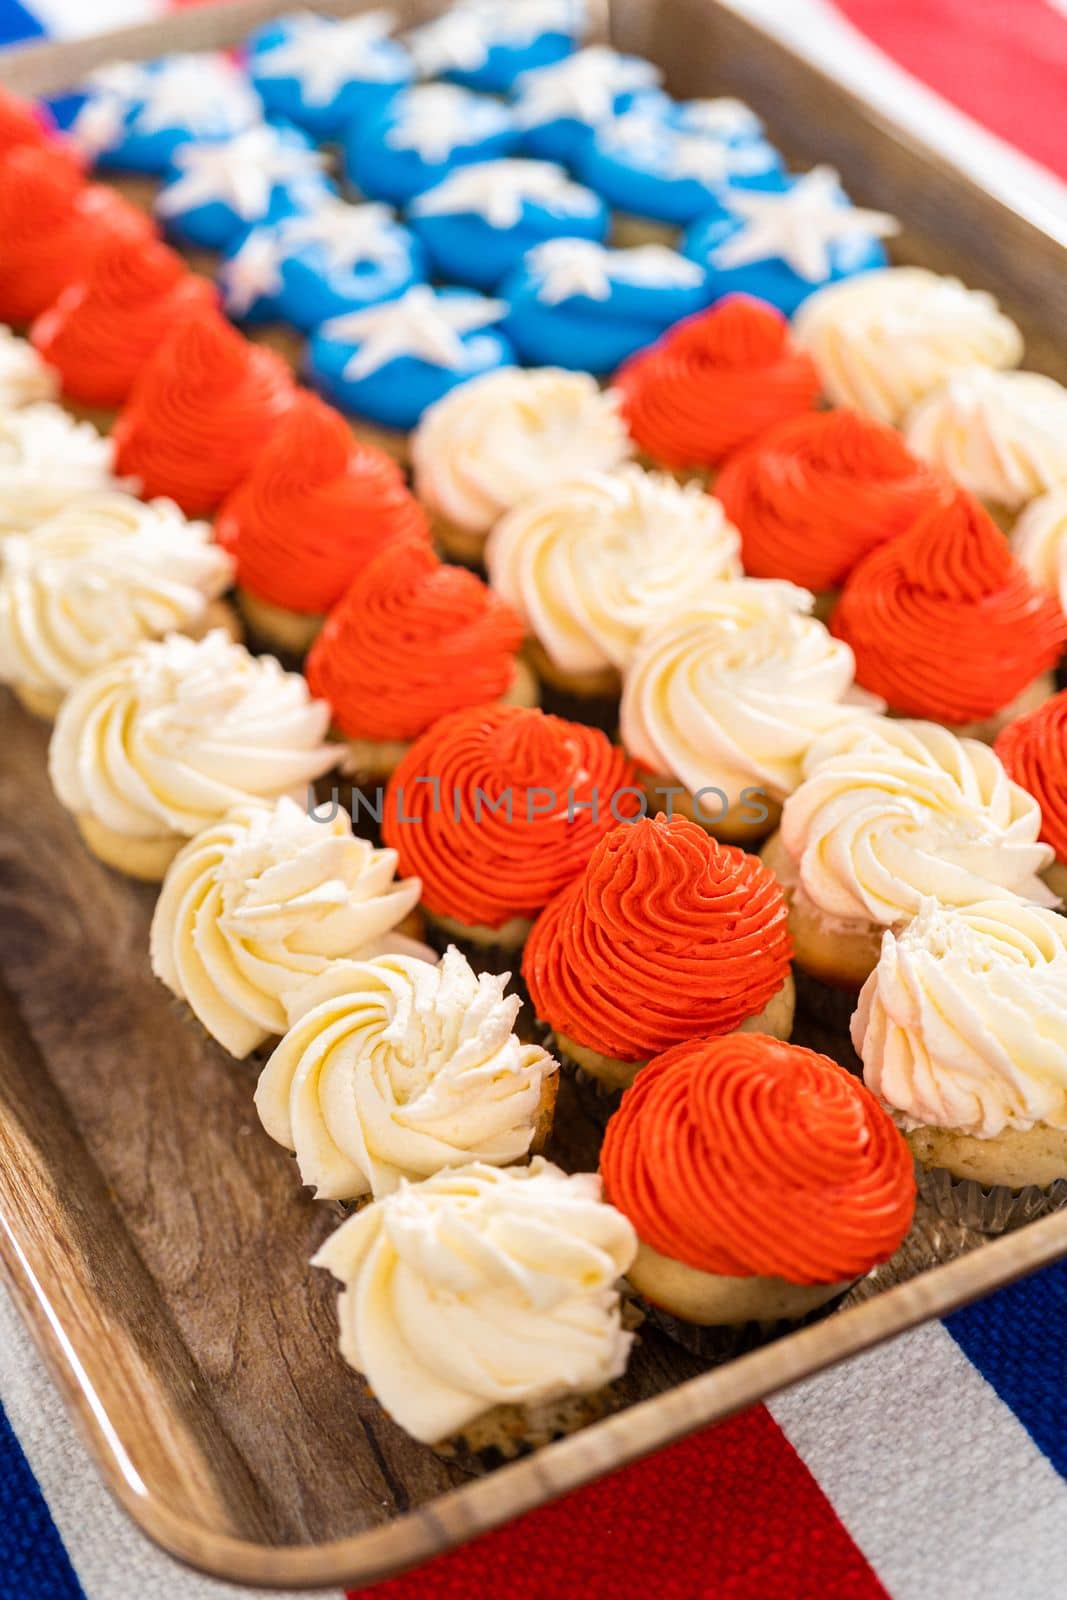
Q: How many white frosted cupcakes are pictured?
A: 15